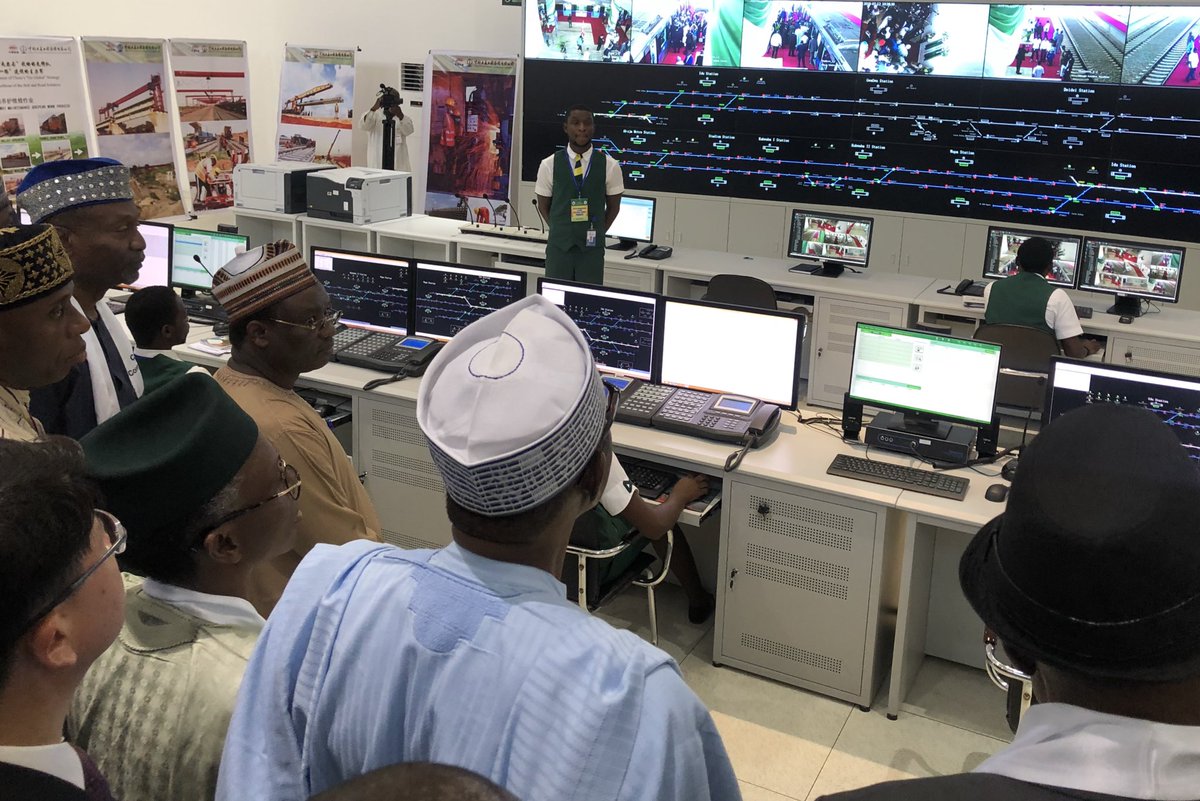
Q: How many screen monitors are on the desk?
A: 12